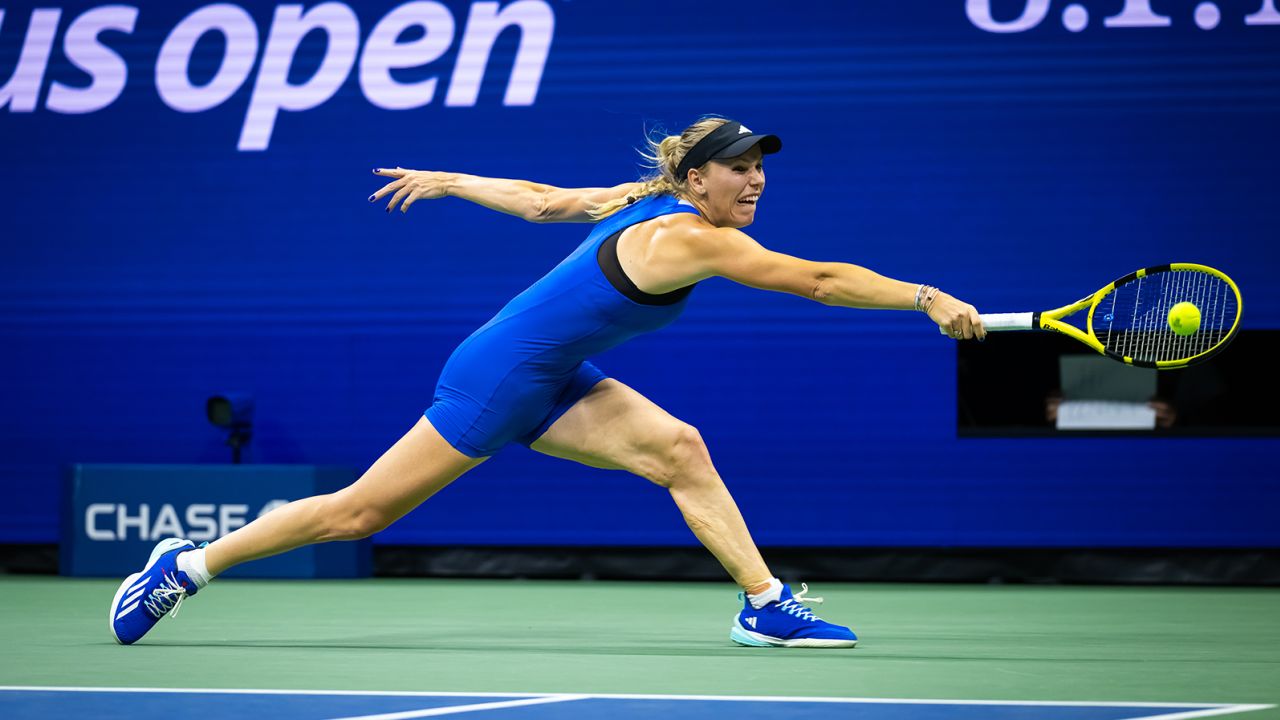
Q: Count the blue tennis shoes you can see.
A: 2